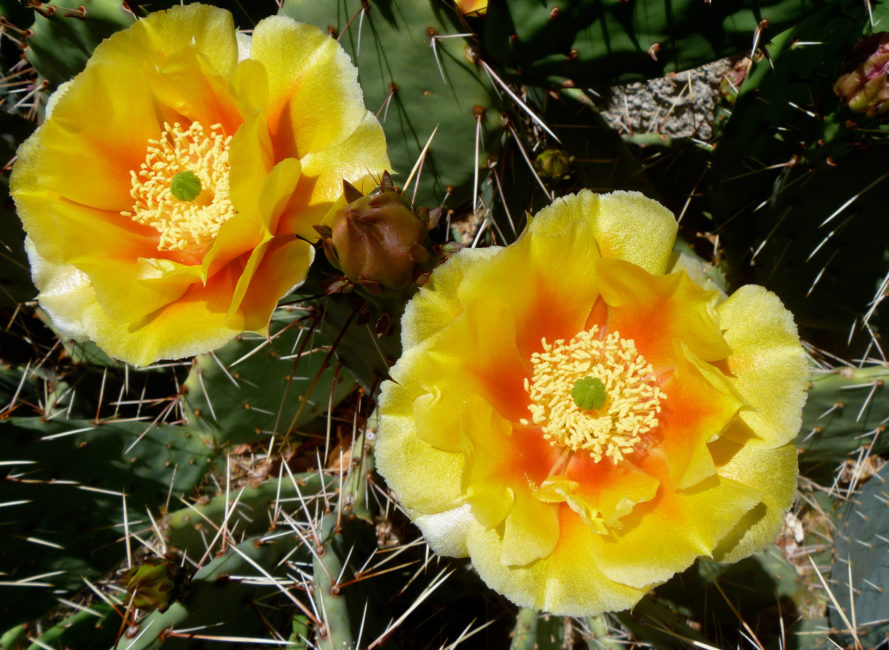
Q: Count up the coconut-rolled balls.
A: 0